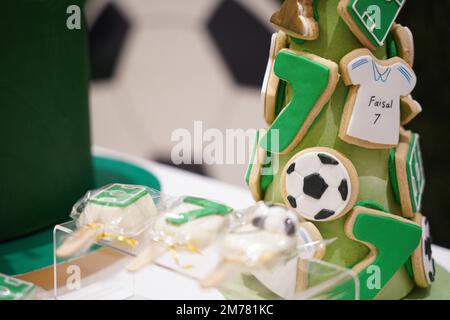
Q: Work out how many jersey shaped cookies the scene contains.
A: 2